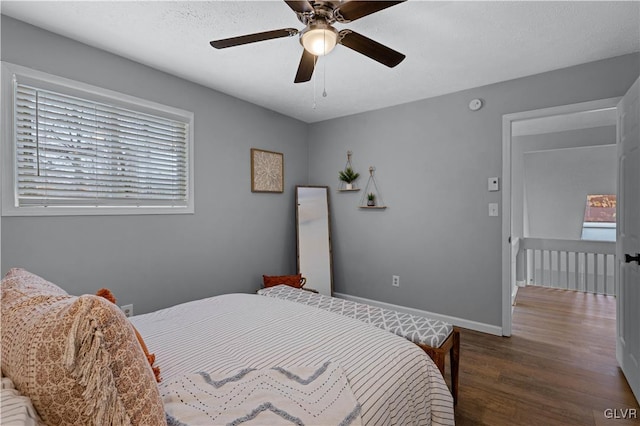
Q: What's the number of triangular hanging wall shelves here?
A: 2